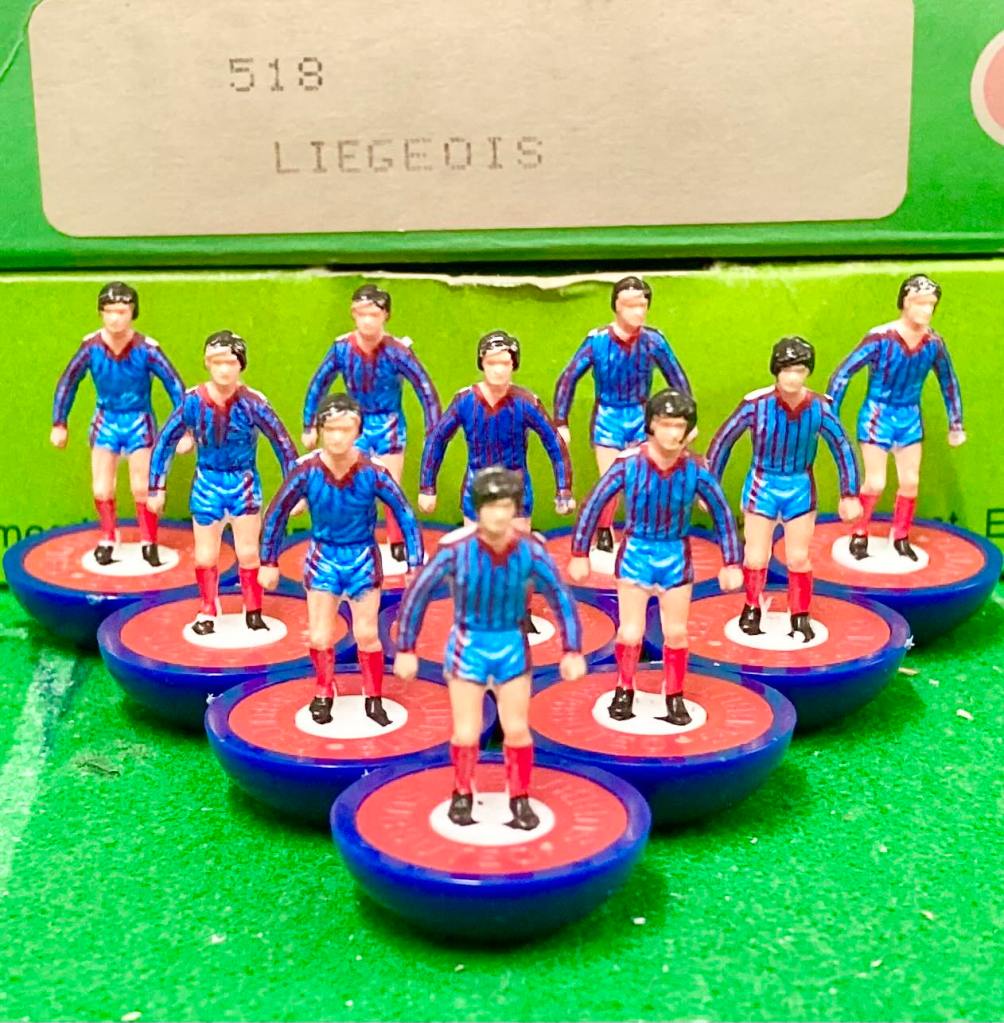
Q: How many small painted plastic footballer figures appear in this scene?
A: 10